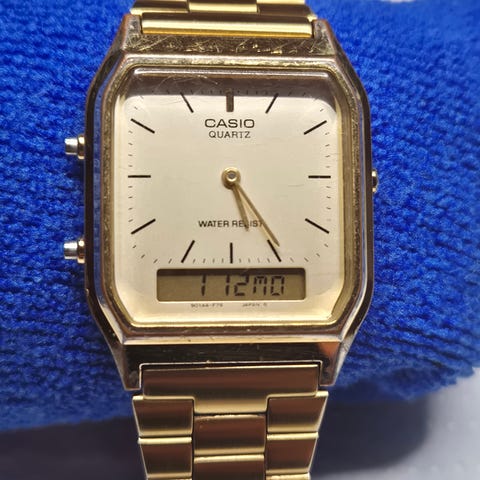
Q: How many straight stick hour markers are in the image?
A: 12